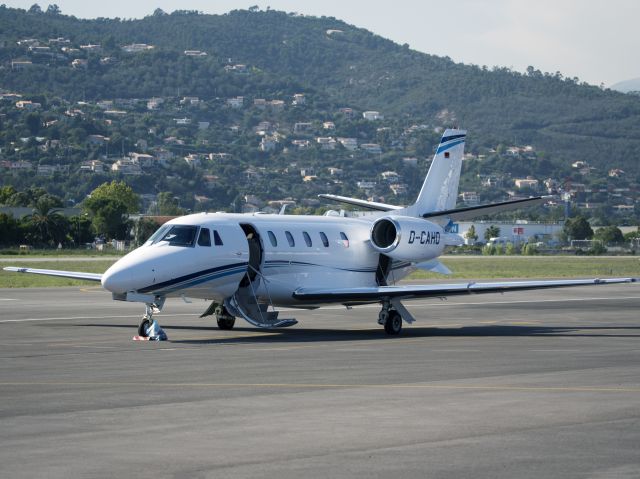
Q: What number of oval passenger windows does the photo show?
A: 5